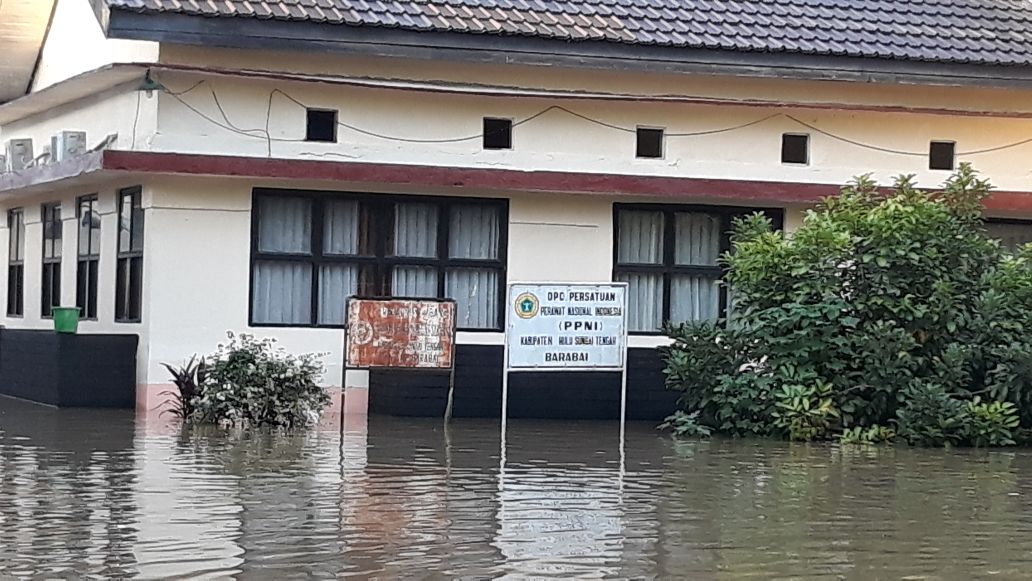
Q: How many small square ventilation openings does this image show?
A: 5